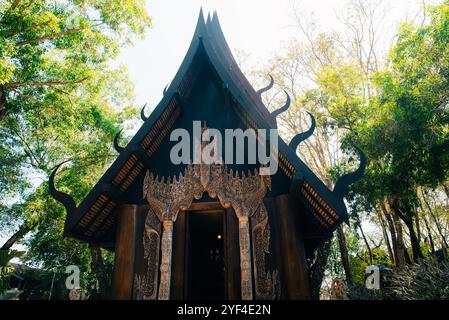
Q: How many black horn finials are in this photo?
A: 8